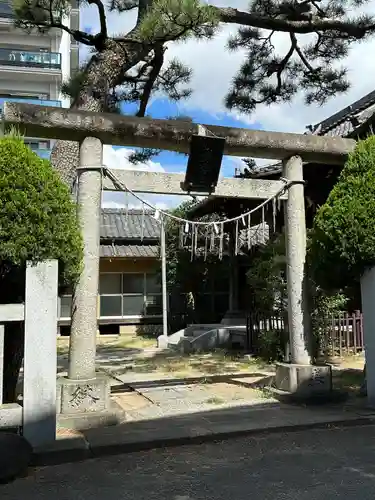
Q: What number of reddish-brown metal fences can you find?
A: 1